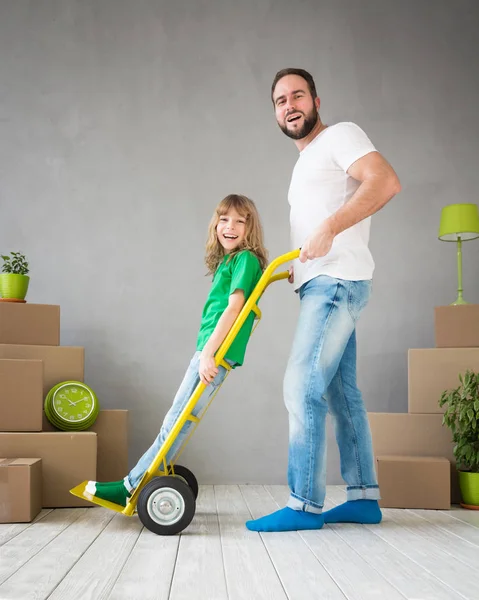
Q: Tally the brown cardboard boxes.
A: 10